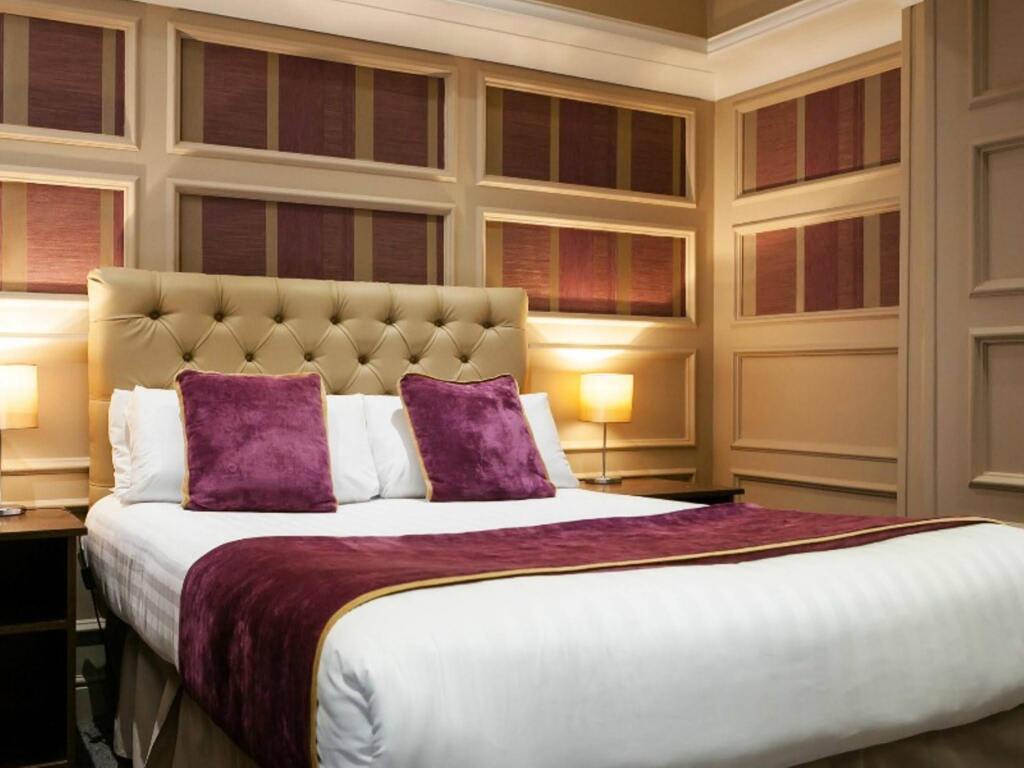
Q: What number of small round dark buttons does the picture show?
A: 13